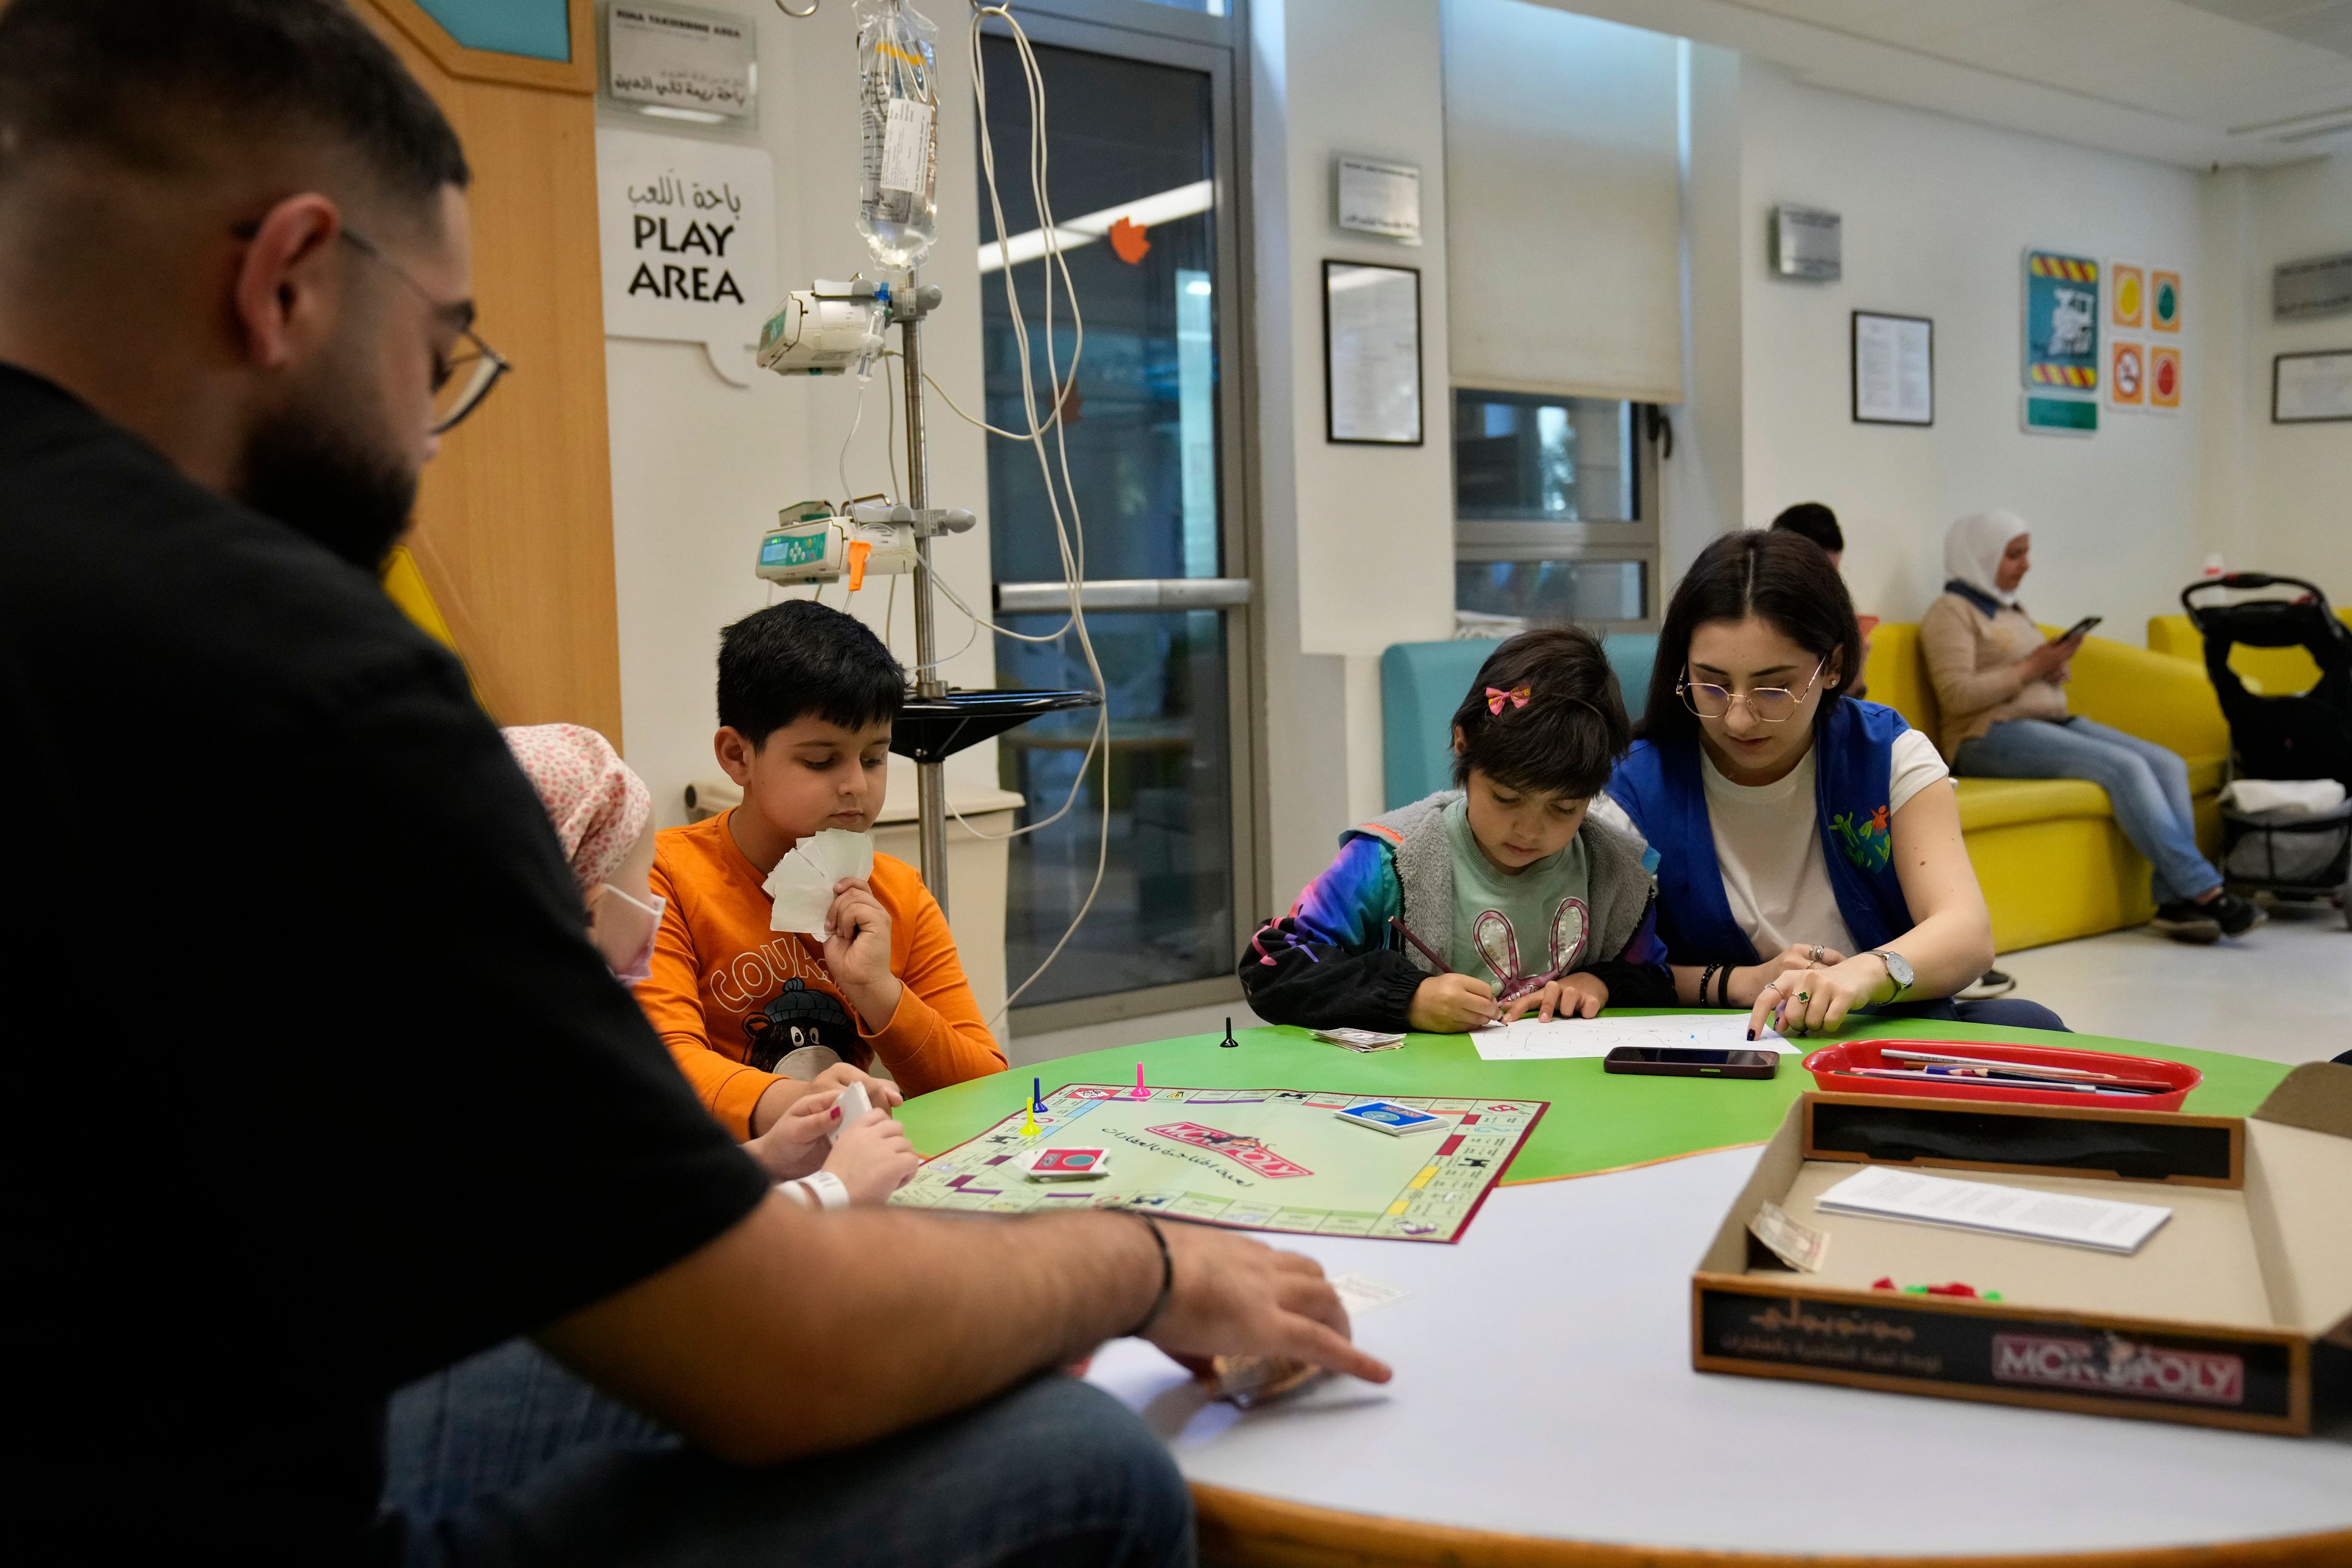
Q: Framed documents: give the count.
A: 3